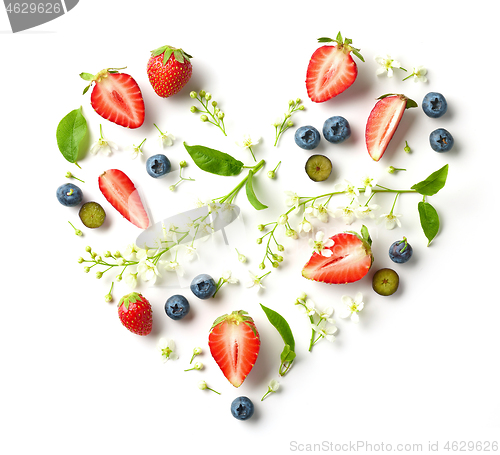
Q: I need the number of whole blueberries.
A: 10